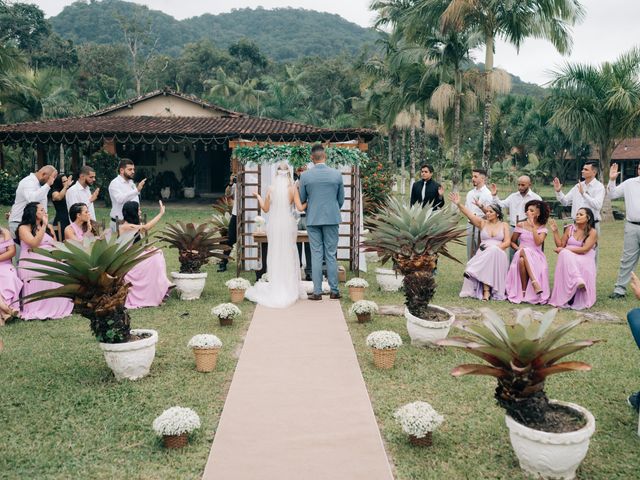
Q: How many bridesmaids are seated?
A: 7